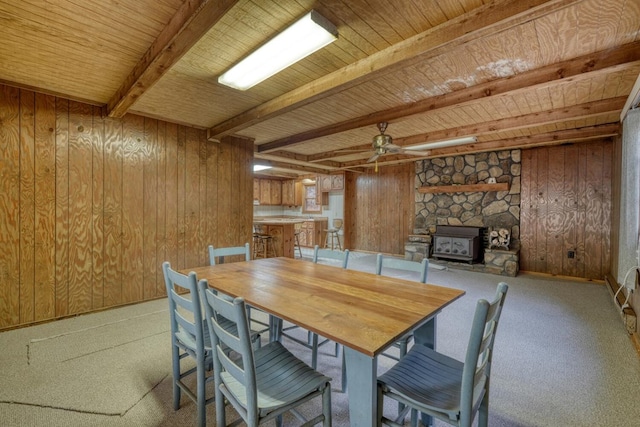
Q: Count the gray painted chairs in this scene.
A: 6